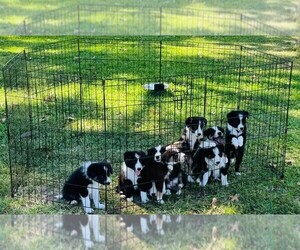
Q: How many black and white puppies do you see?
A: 8